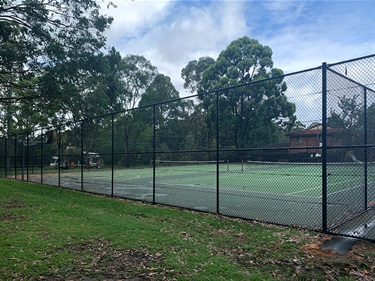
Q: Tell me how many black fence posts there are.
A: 11